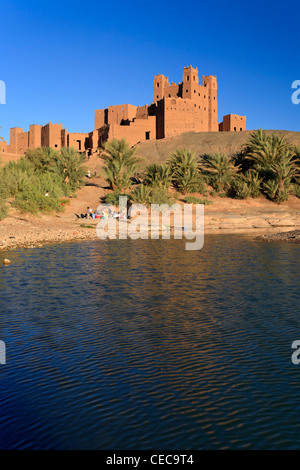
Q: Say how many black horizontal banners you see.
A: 1